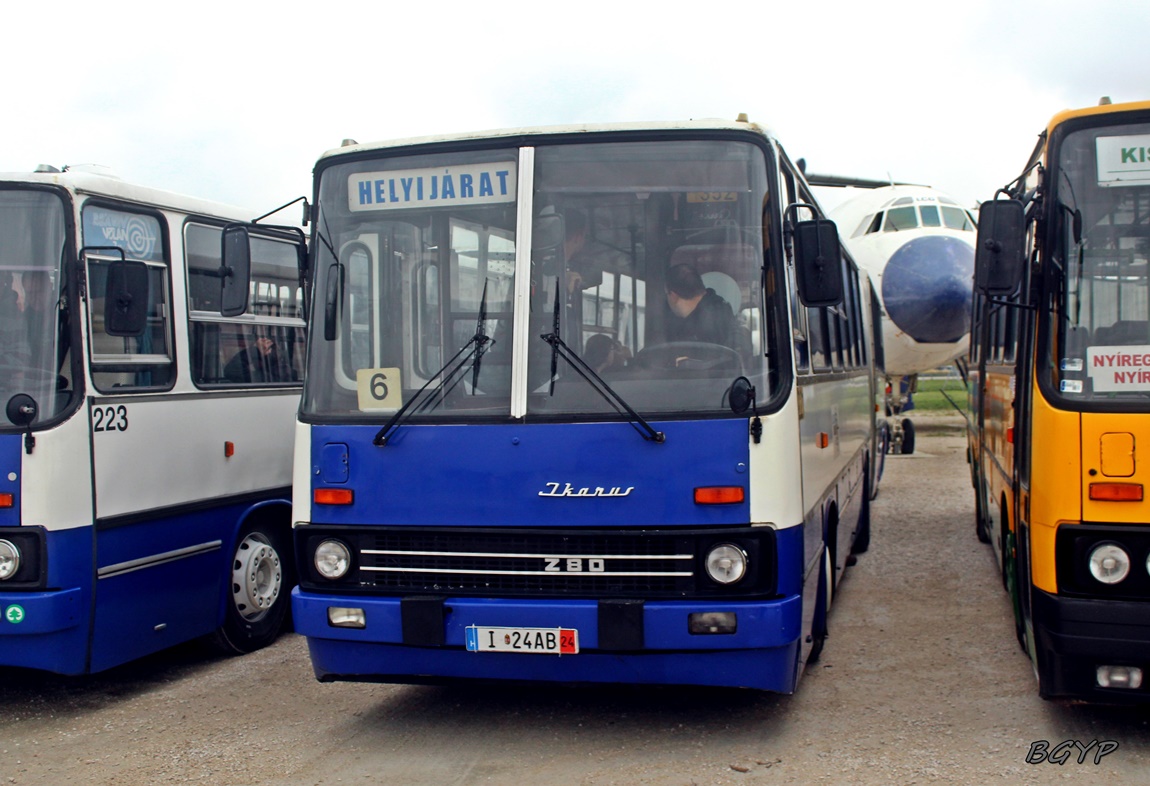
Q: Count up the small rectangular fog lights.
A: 3